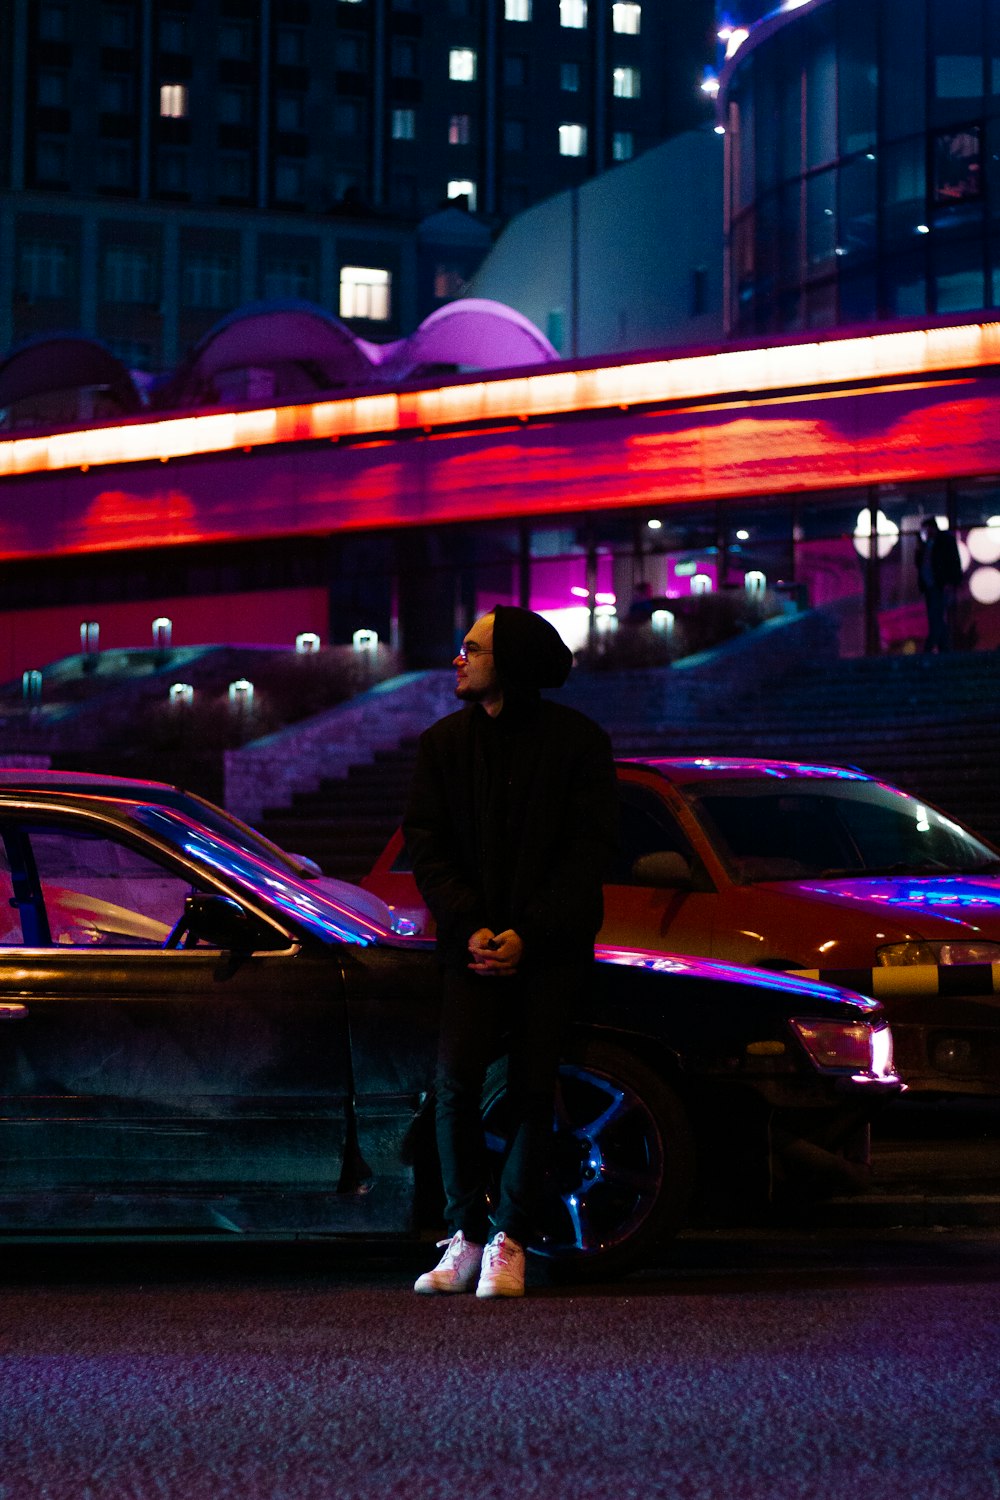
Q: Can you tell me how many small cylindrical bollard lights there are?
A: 11